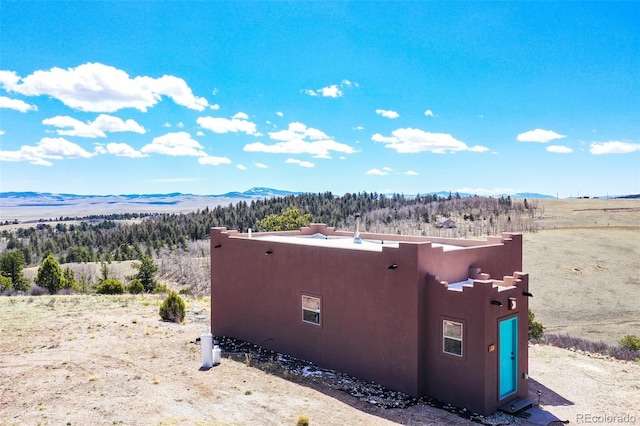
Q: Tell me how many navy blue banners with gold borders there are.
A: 0